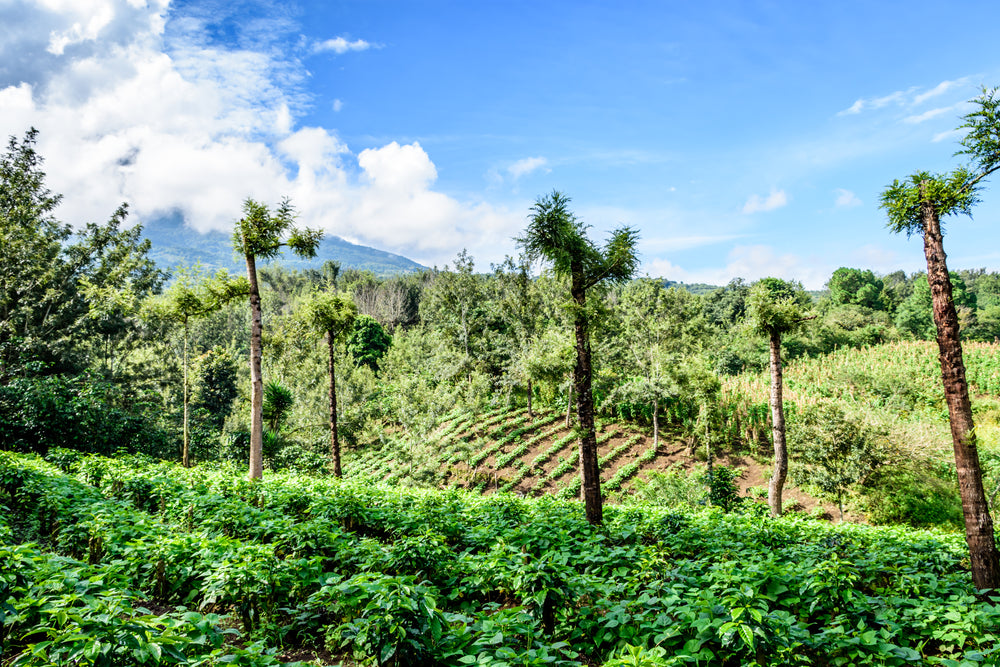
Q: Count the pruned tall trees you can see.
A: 6